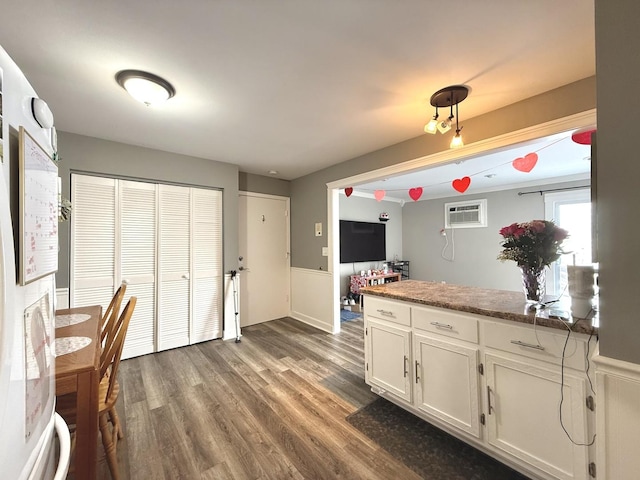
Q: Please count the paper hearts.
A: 6